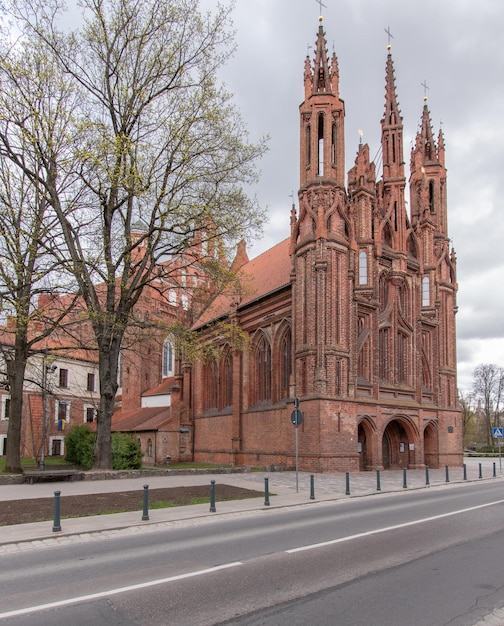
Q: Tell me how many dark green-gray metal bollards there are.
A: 13